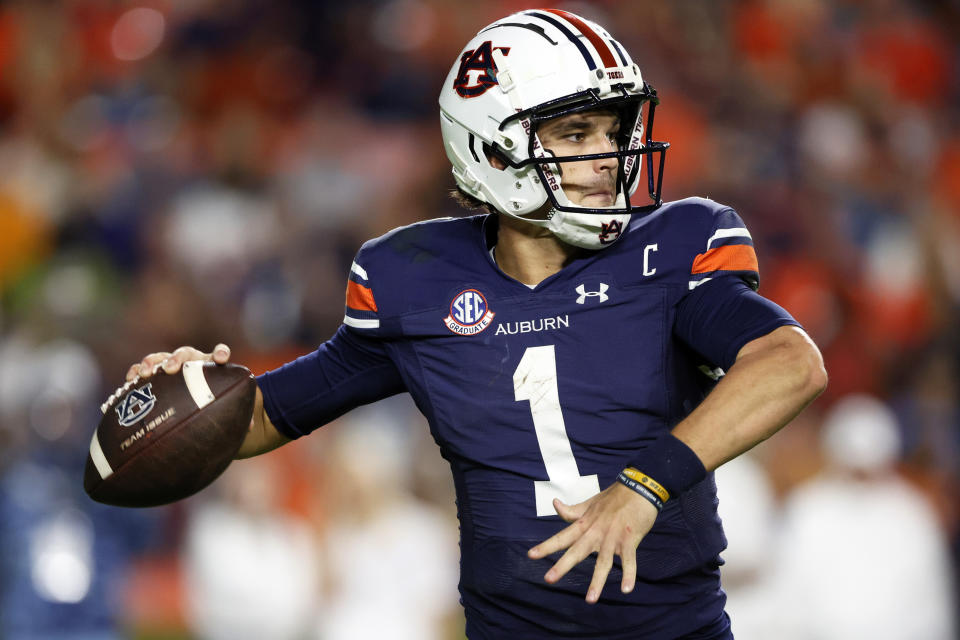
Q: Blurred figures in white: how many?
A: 4